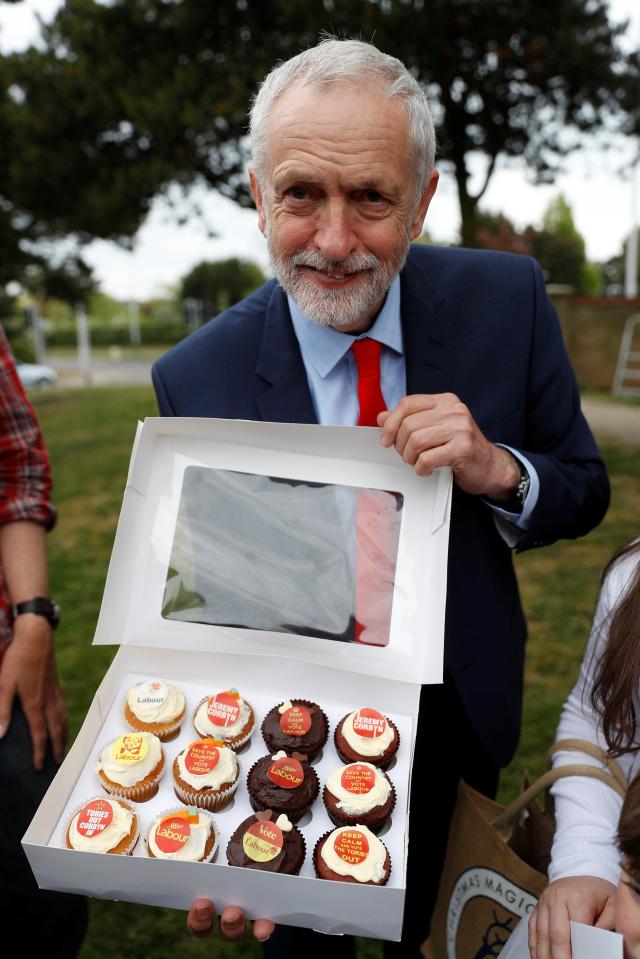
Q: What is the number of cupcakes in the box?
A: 12